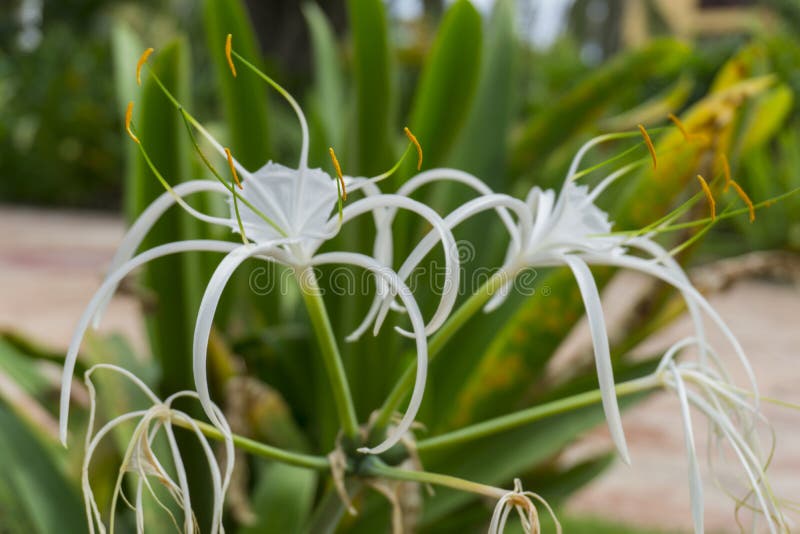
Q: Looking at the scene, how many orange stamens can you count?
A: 11